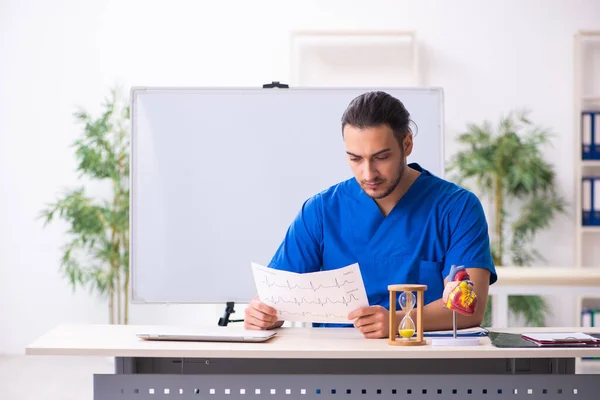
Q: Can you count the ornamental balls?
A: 0